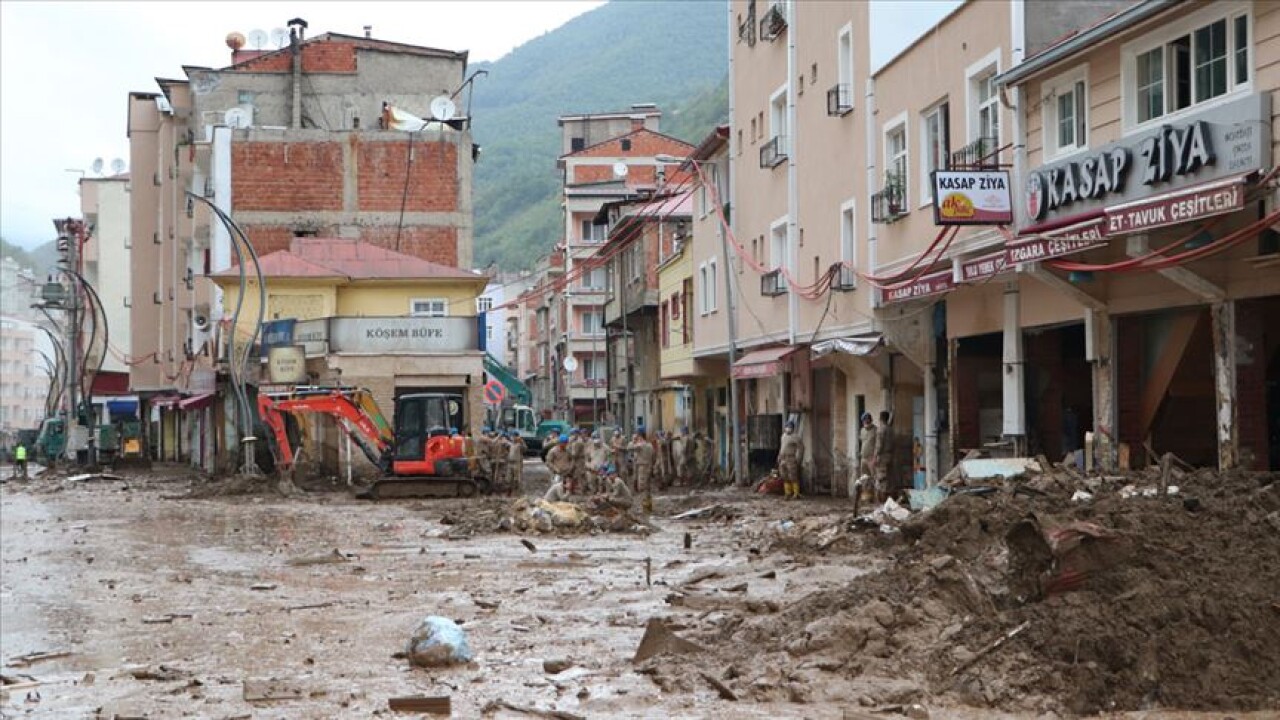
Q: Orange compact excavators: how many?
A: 1